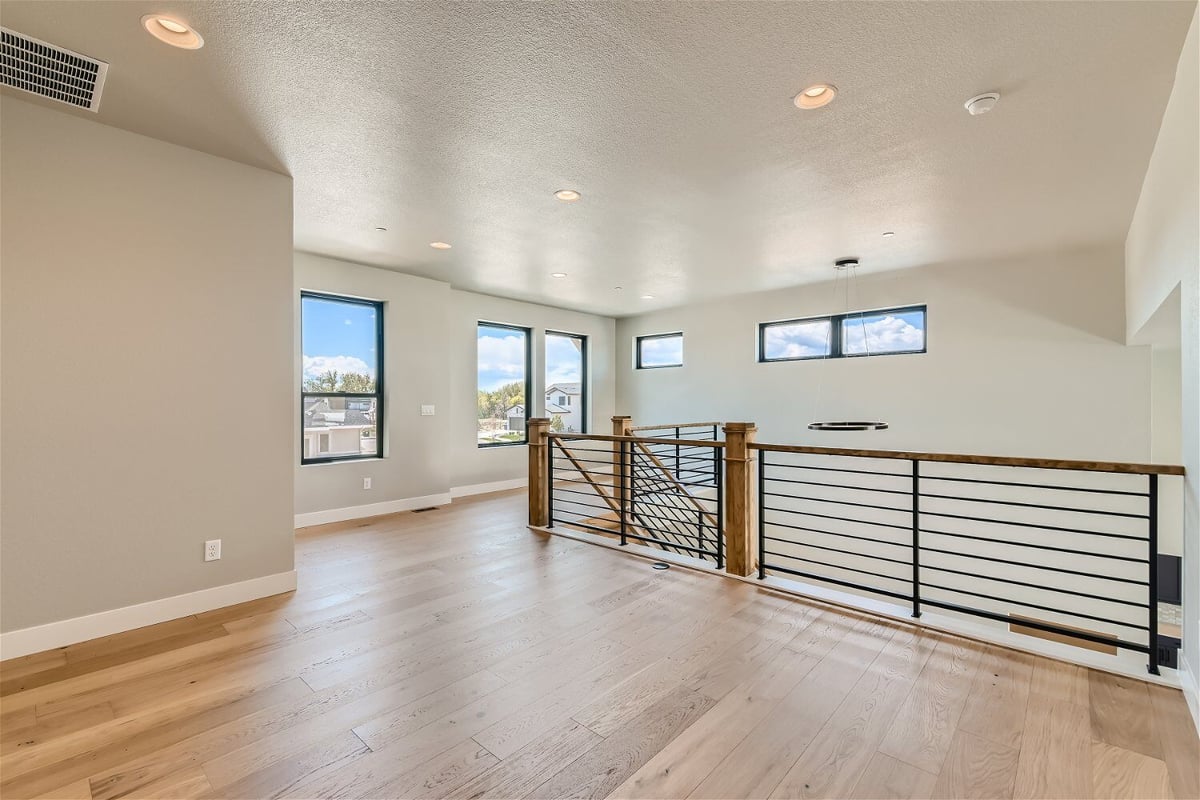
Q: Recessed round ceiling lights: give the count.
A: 6